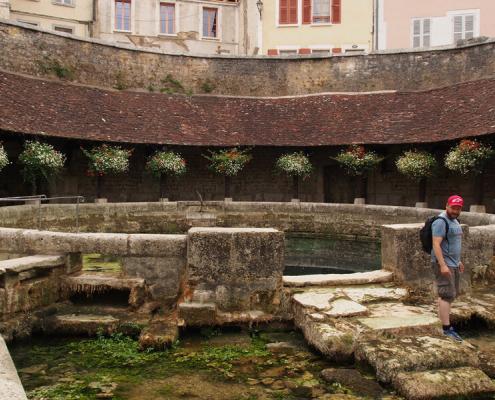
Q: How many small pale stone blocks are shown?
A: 8